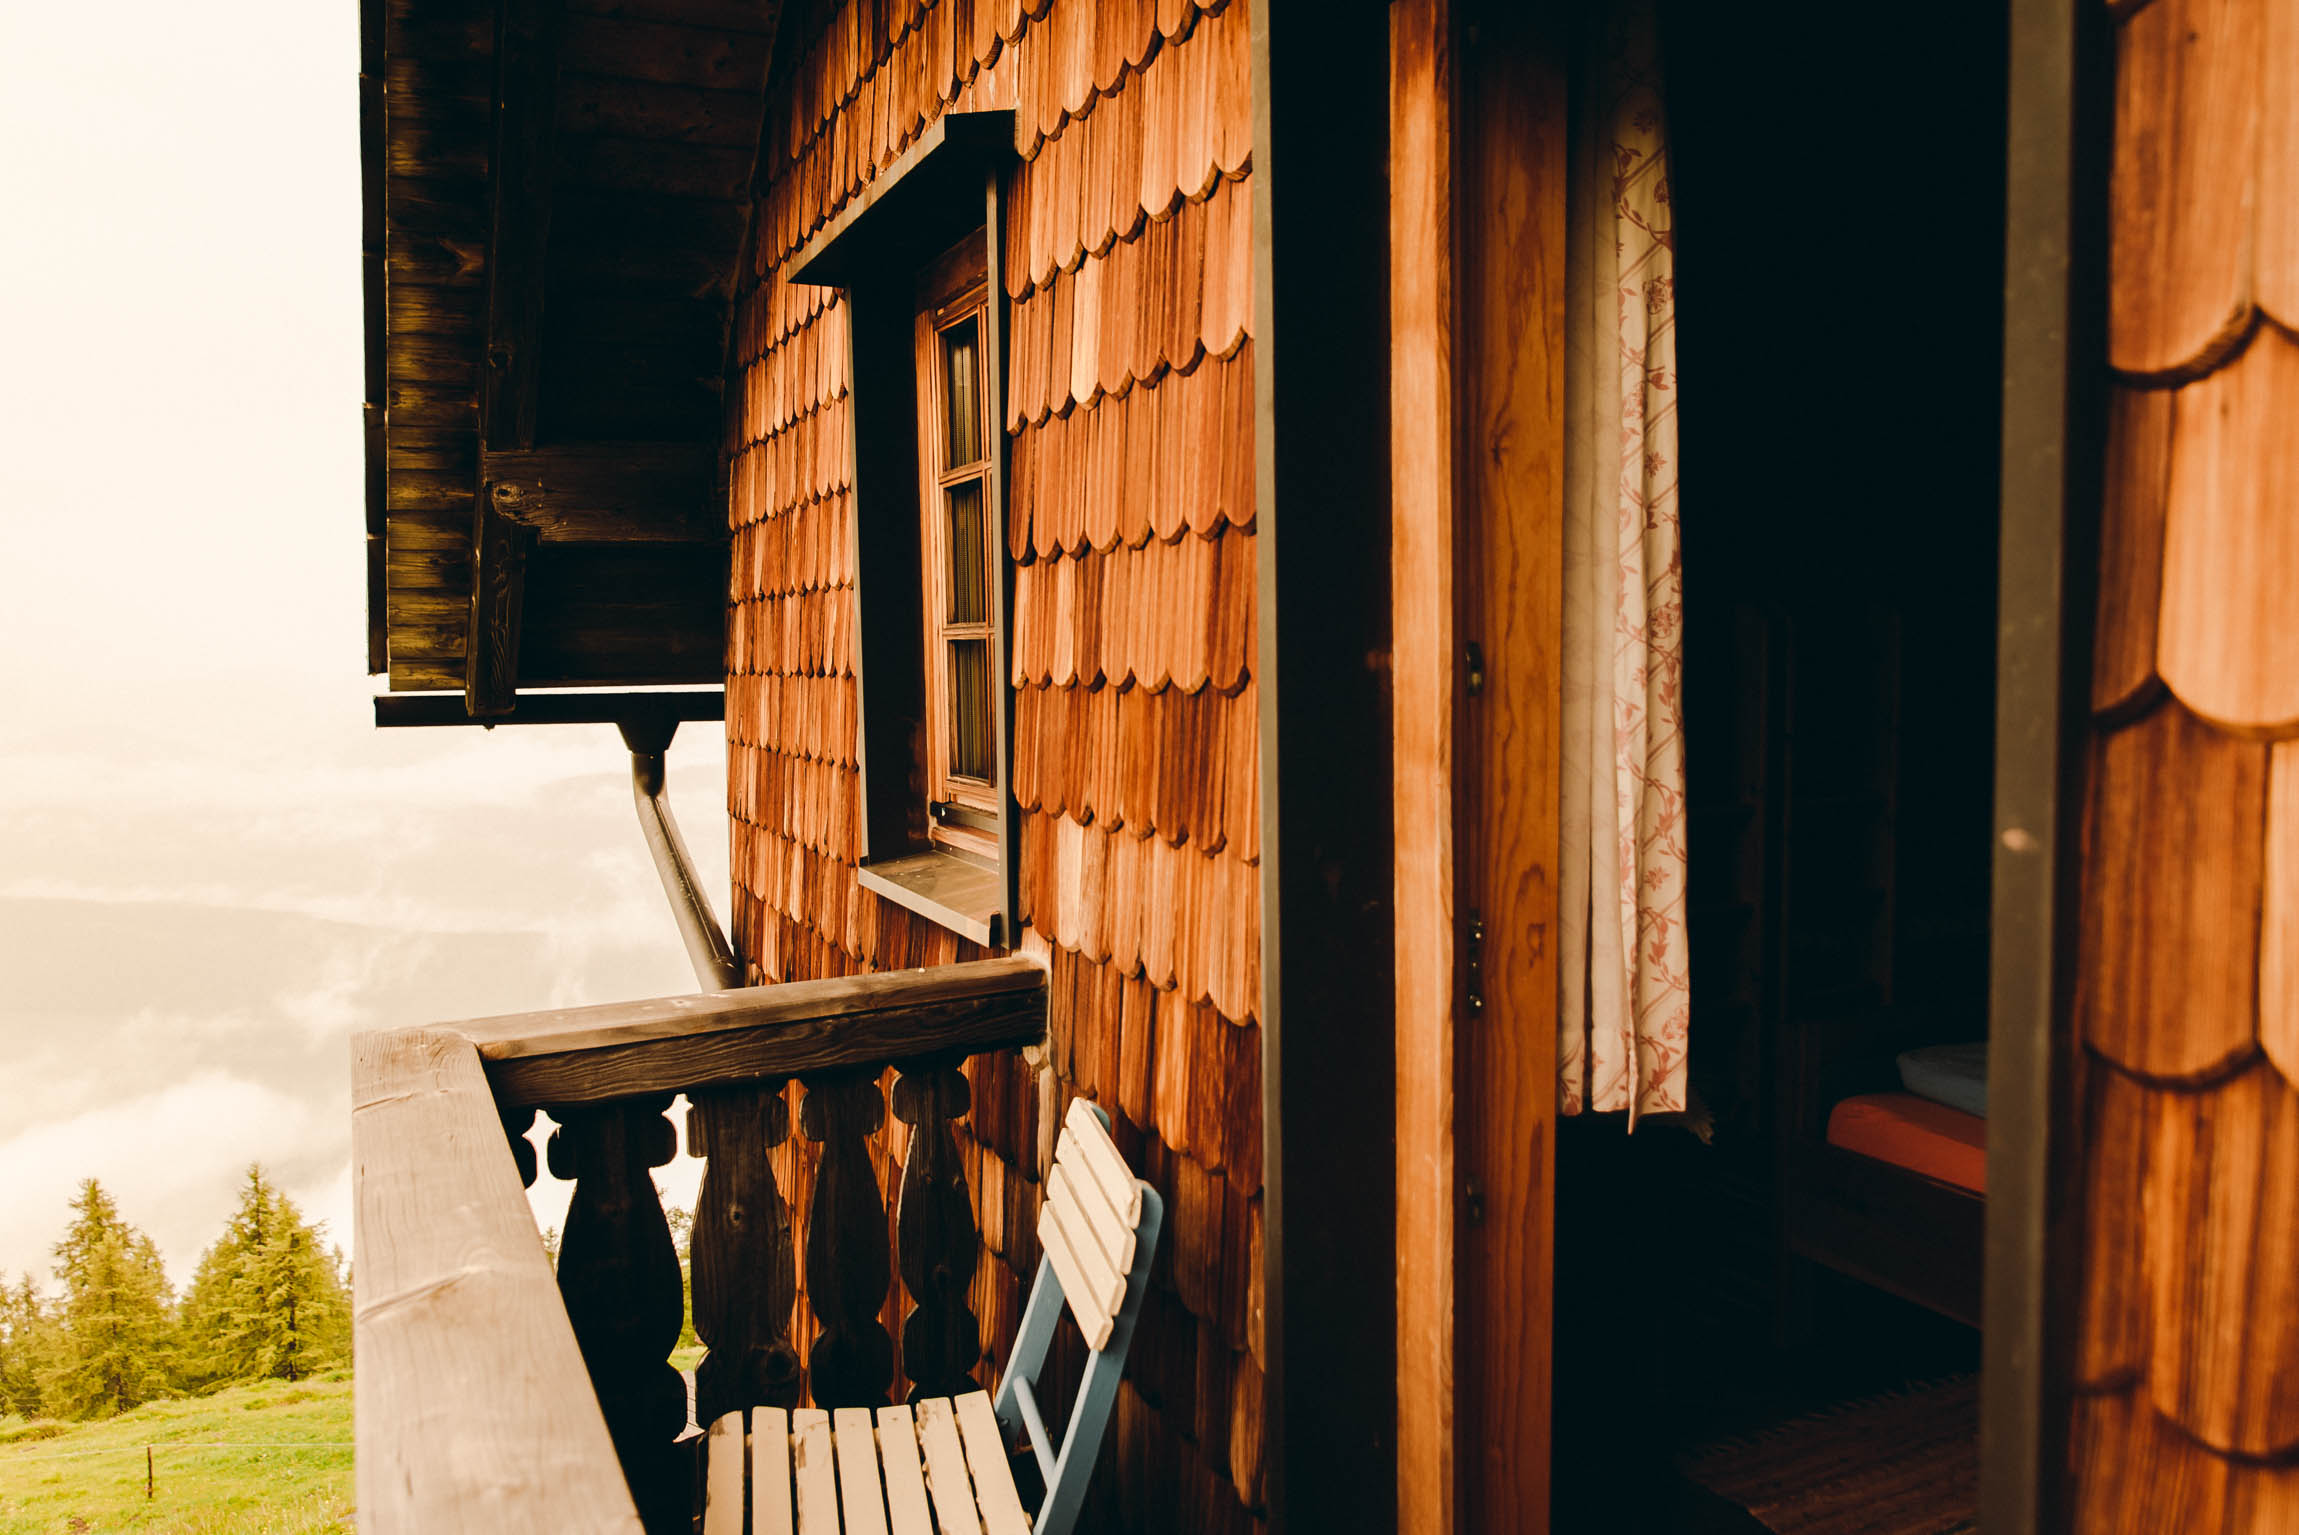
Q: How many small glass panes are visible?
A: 3